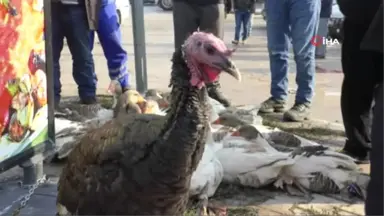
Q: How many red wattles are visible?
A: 1